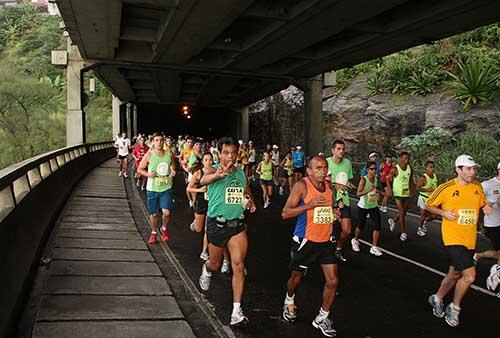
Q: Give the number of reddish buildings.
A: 1